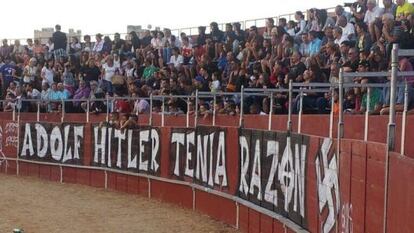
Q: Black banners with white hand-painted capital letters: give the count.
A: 4